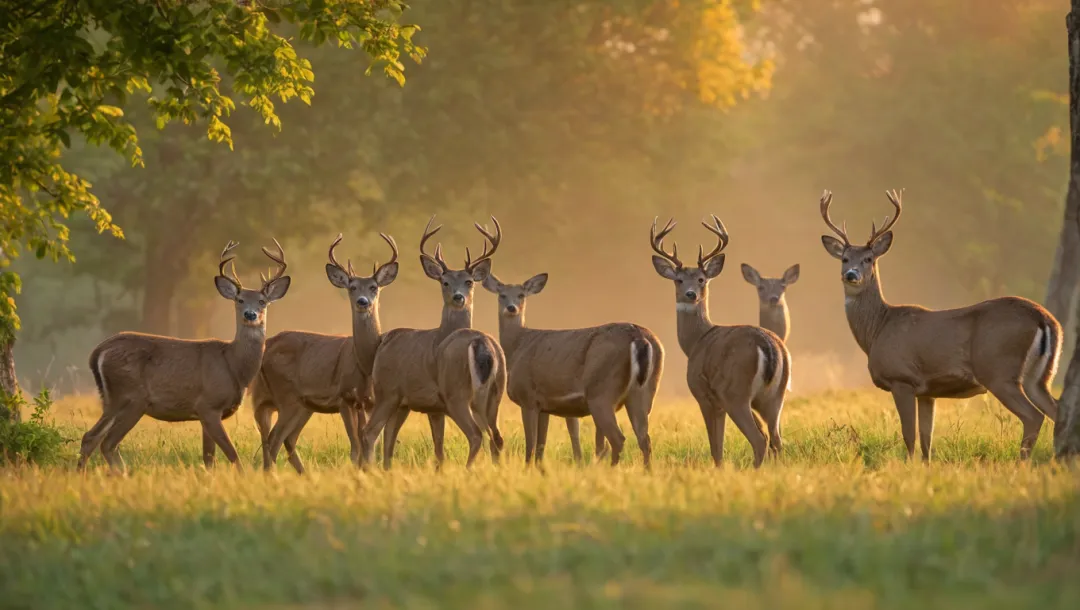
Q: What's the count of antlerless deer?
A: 2